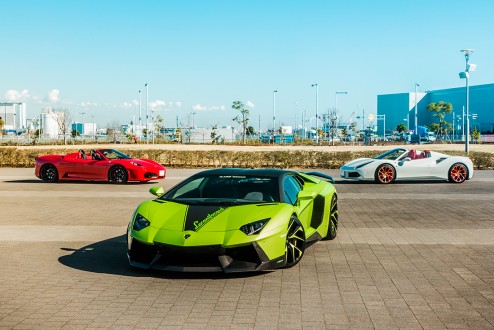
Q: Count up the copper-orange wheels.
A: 2